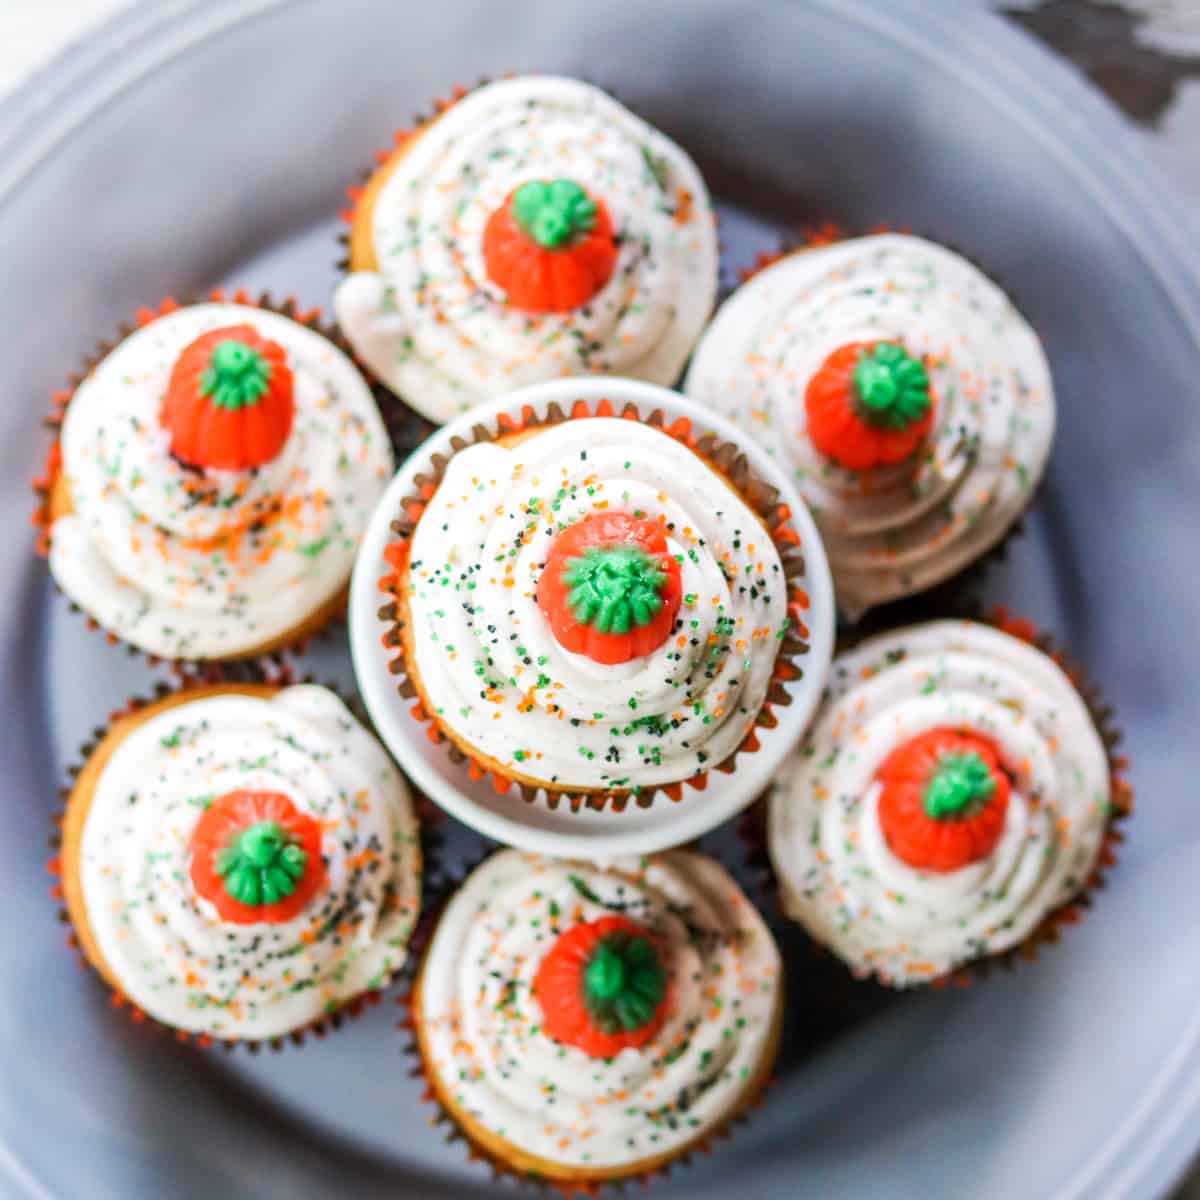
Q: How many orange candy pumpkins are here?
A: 7